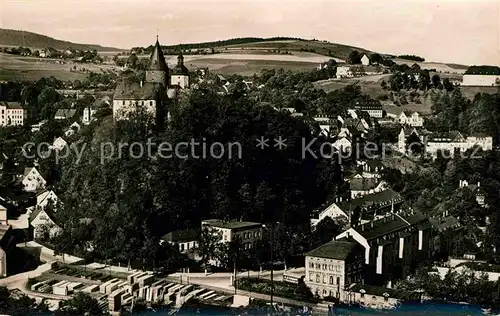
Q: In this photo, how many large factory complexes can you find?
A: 1